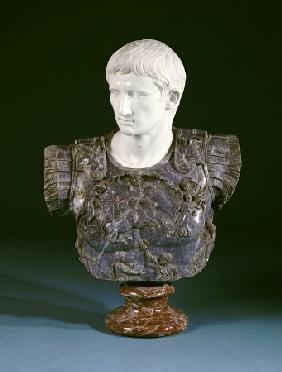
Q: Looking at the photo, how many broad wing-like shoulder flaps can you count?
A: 2